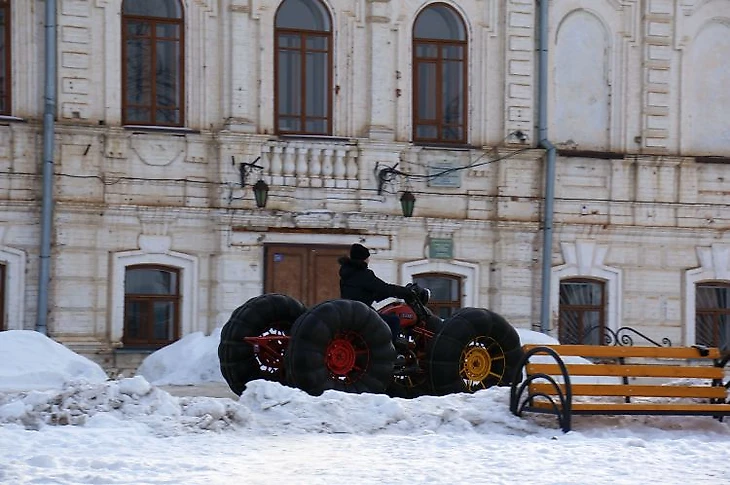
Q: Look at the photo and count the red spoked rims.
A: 2